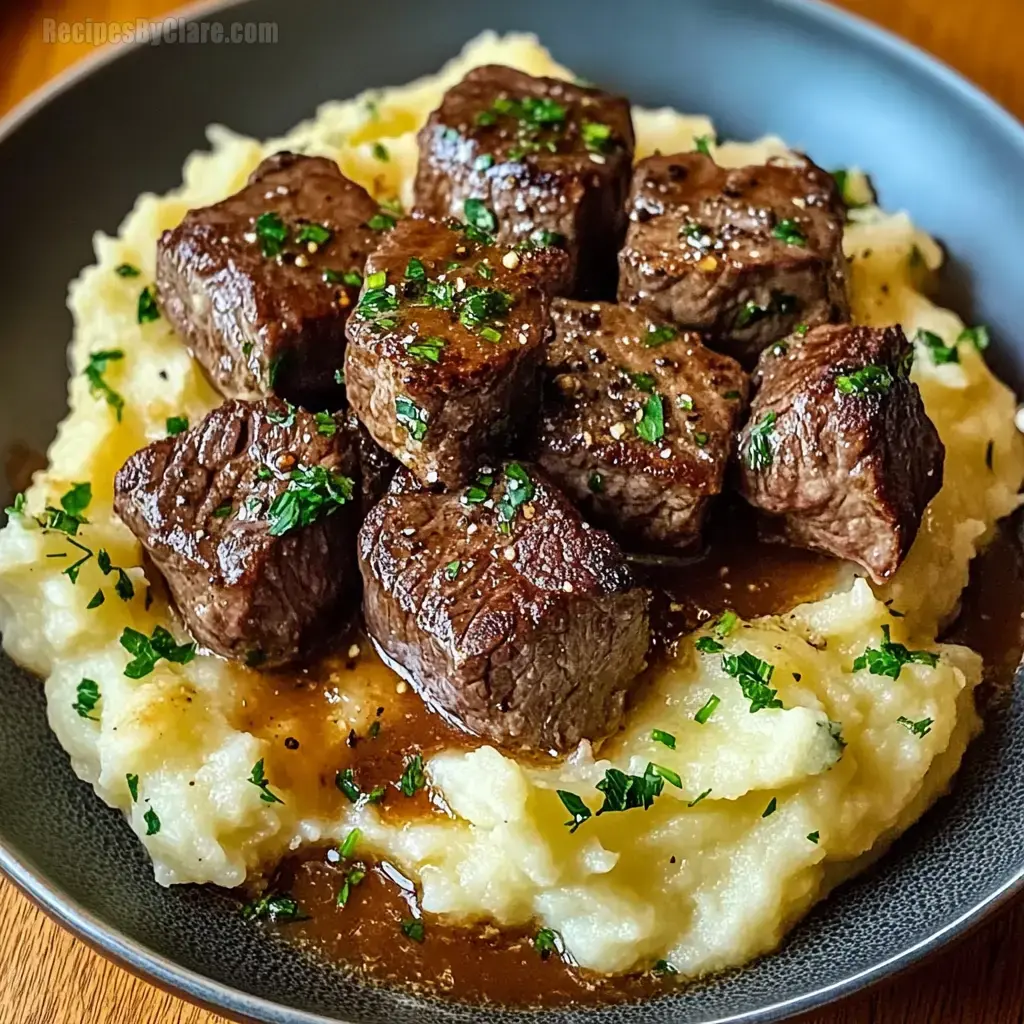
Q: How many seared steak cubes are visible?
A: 8